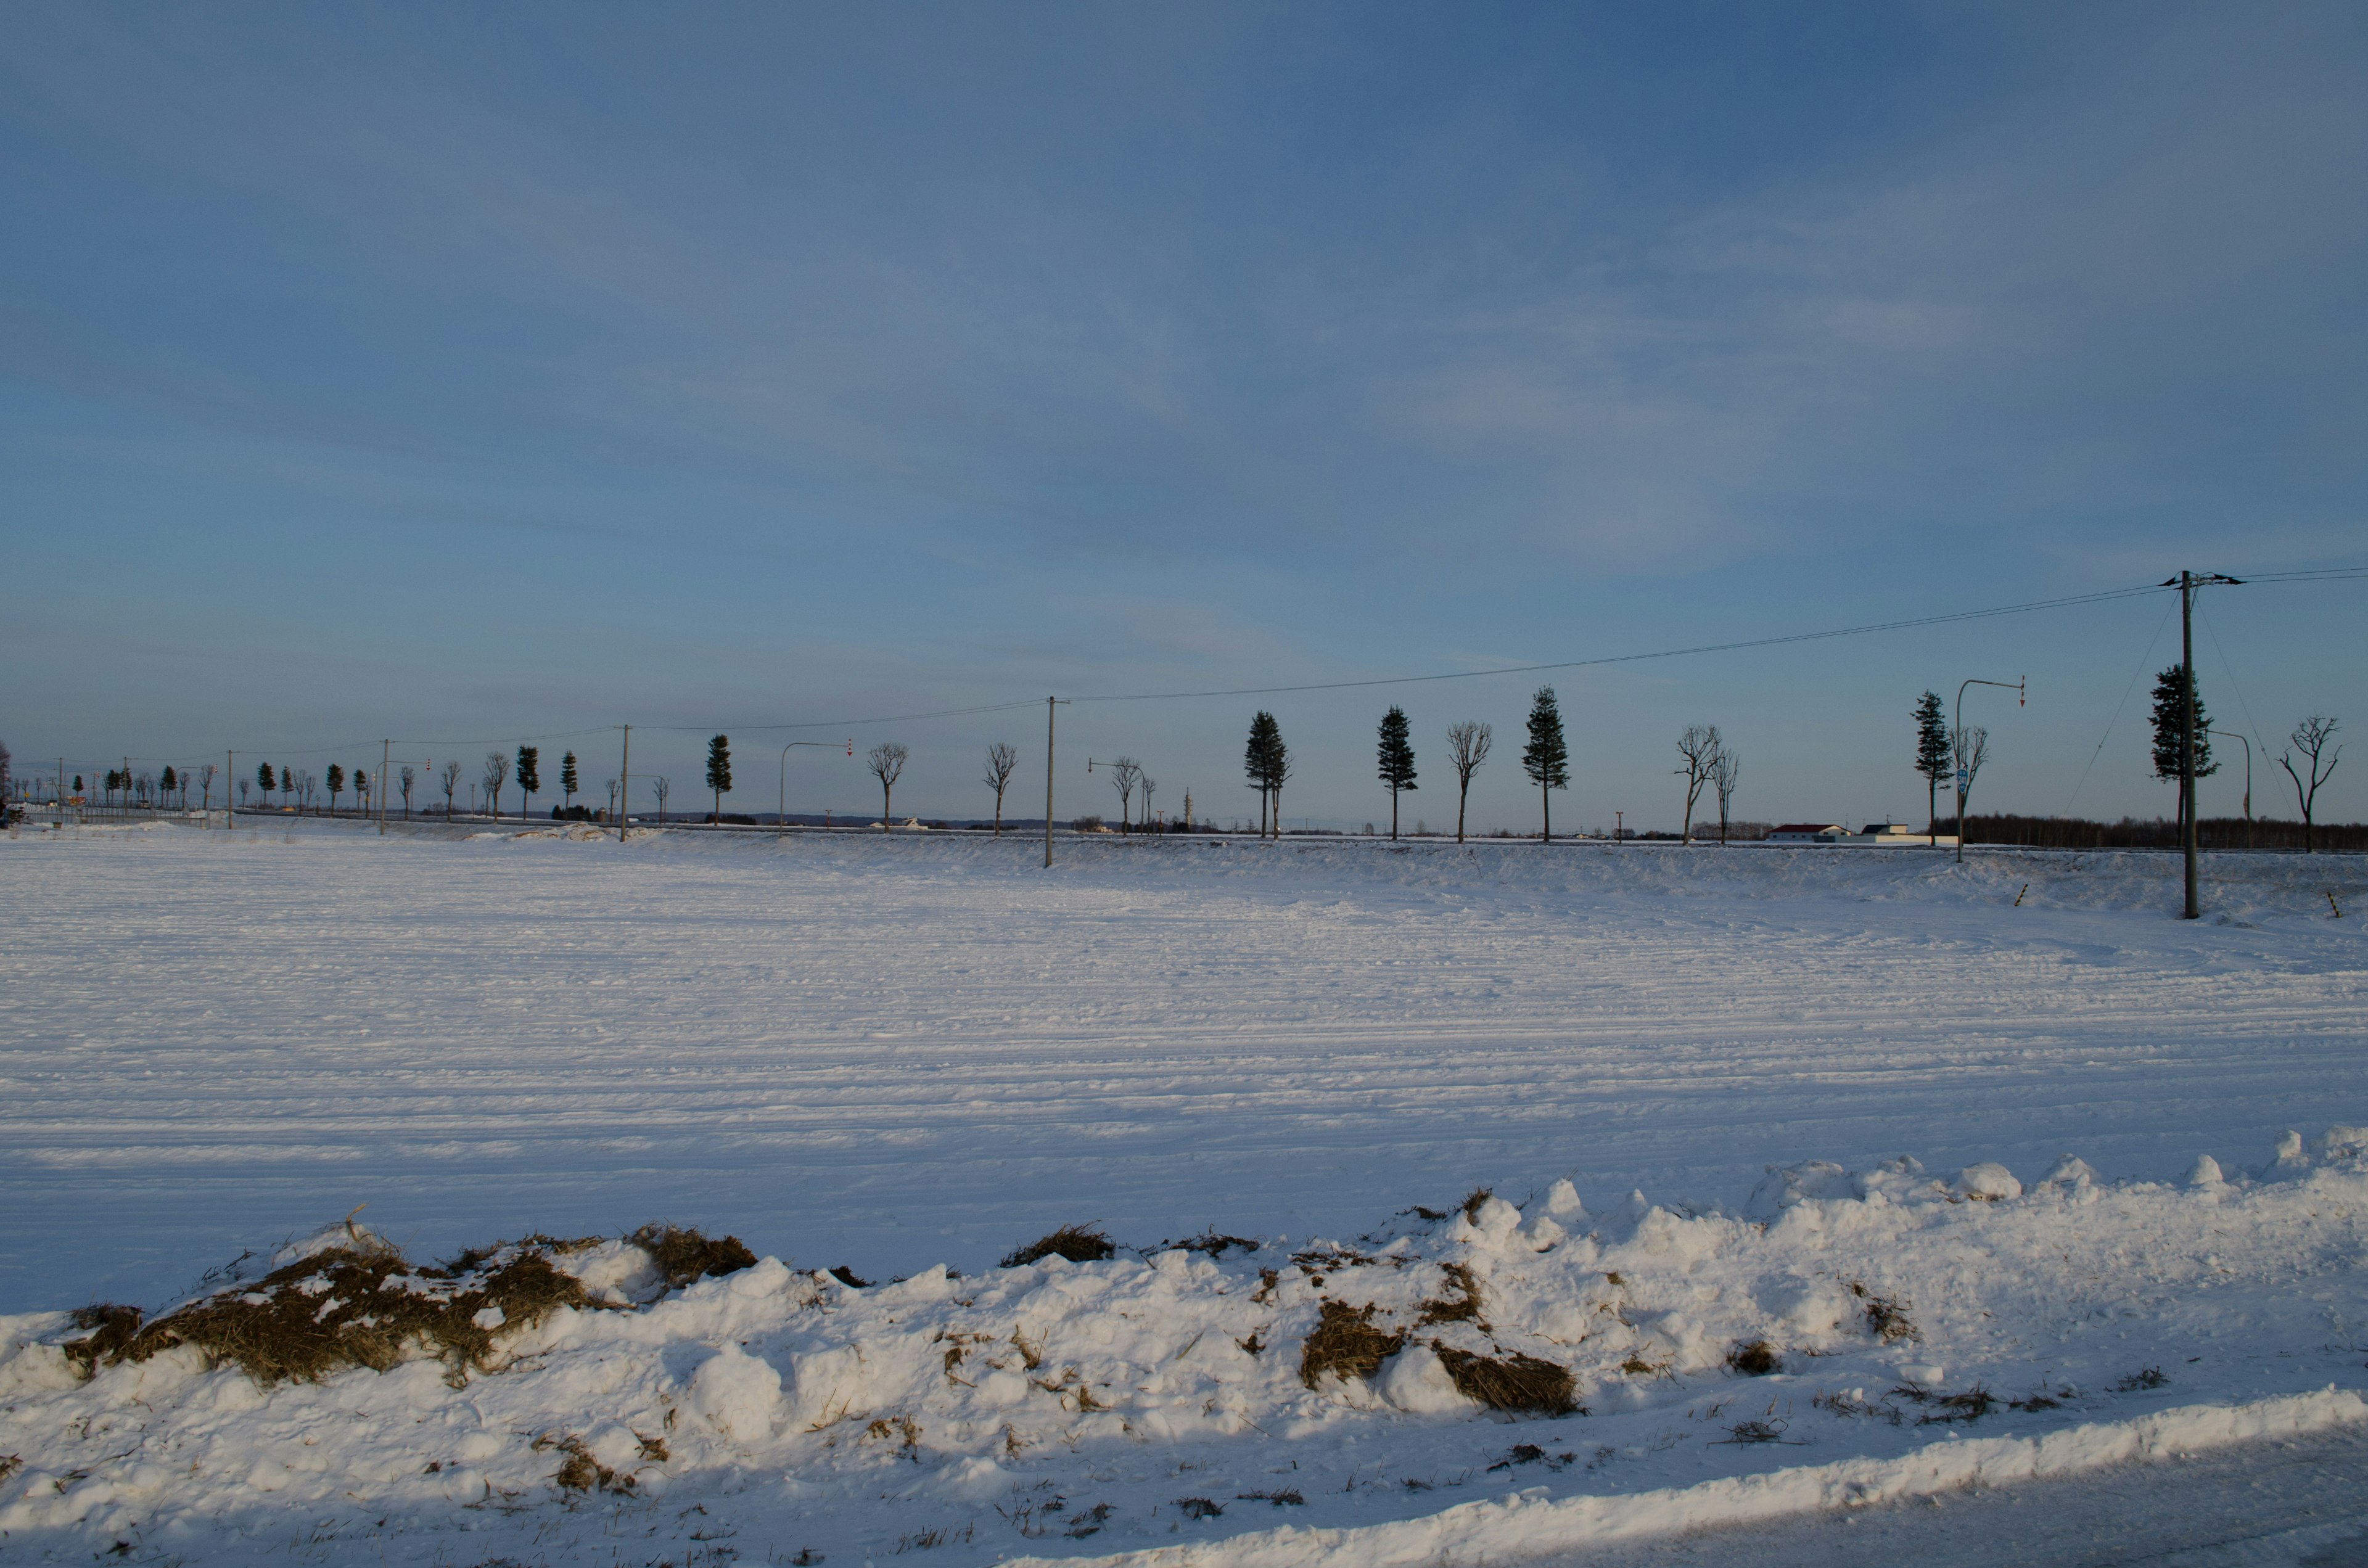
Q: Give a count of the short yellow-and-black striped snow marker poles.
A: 2